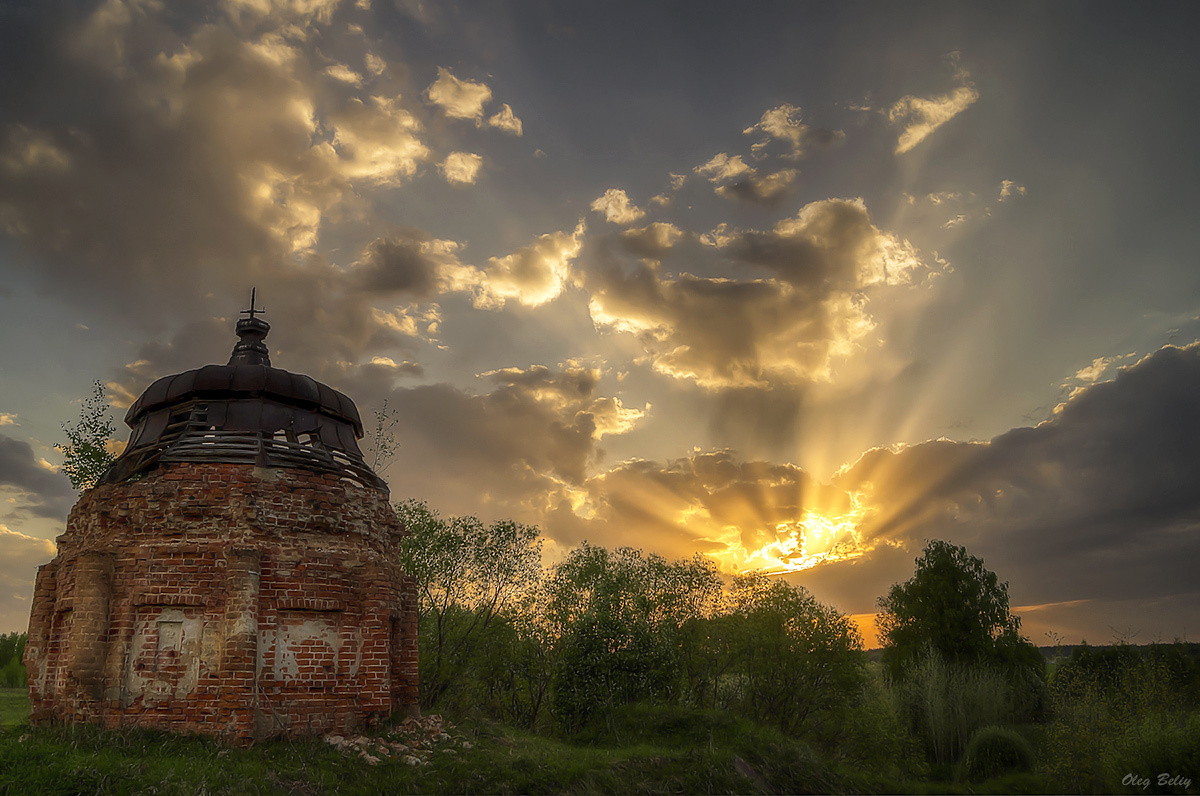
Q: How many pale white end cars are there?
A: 0